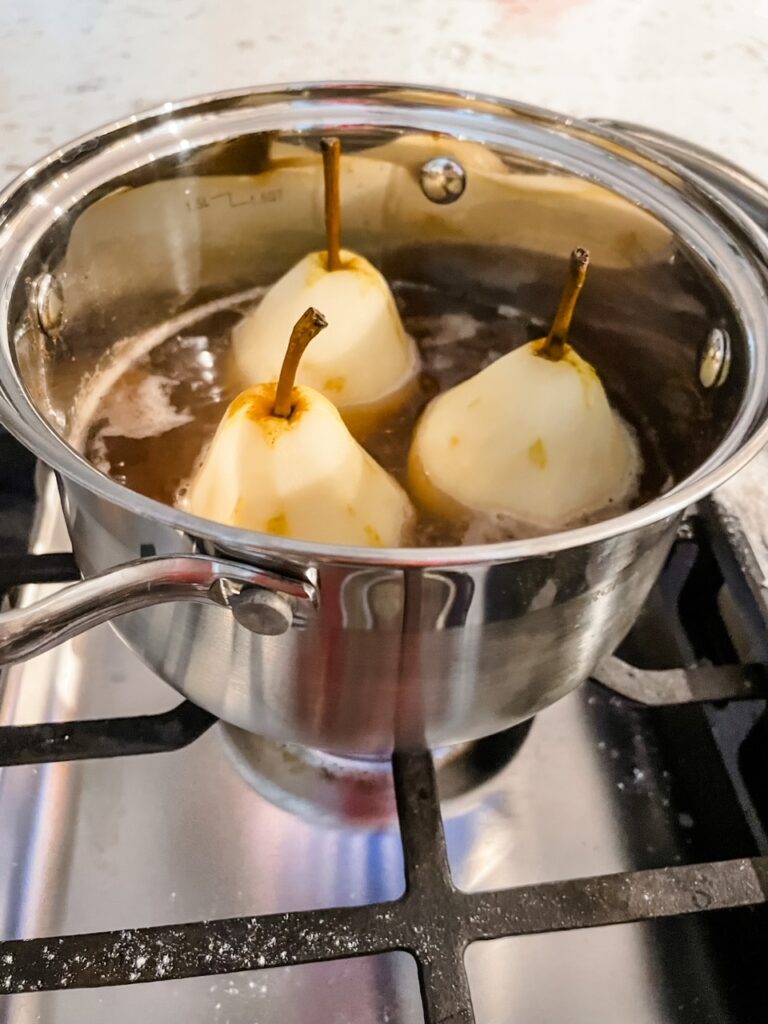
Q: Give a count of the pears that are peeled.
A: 3